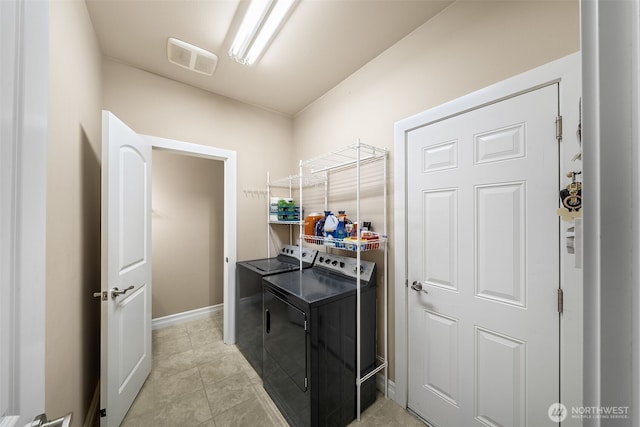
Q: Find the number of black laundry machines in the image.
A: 2